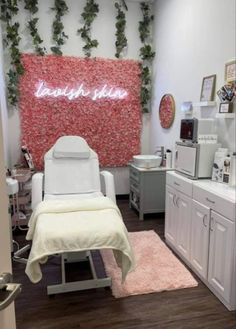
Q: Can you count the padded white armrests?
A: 2